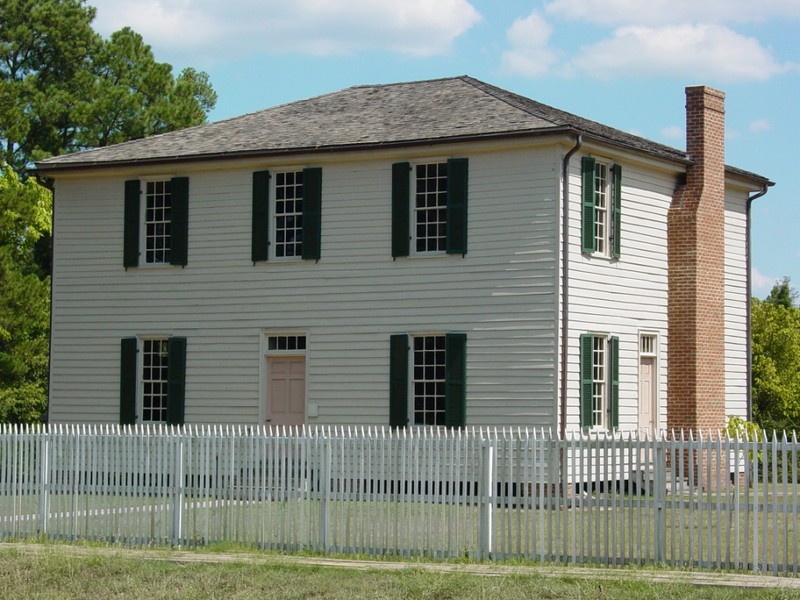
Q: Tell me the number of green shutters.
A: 14